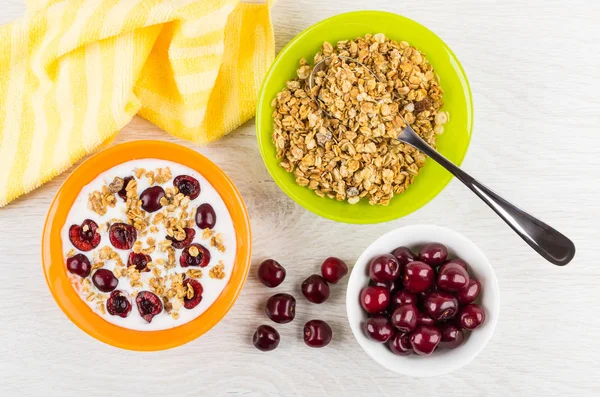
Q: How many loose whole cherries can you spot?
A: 6